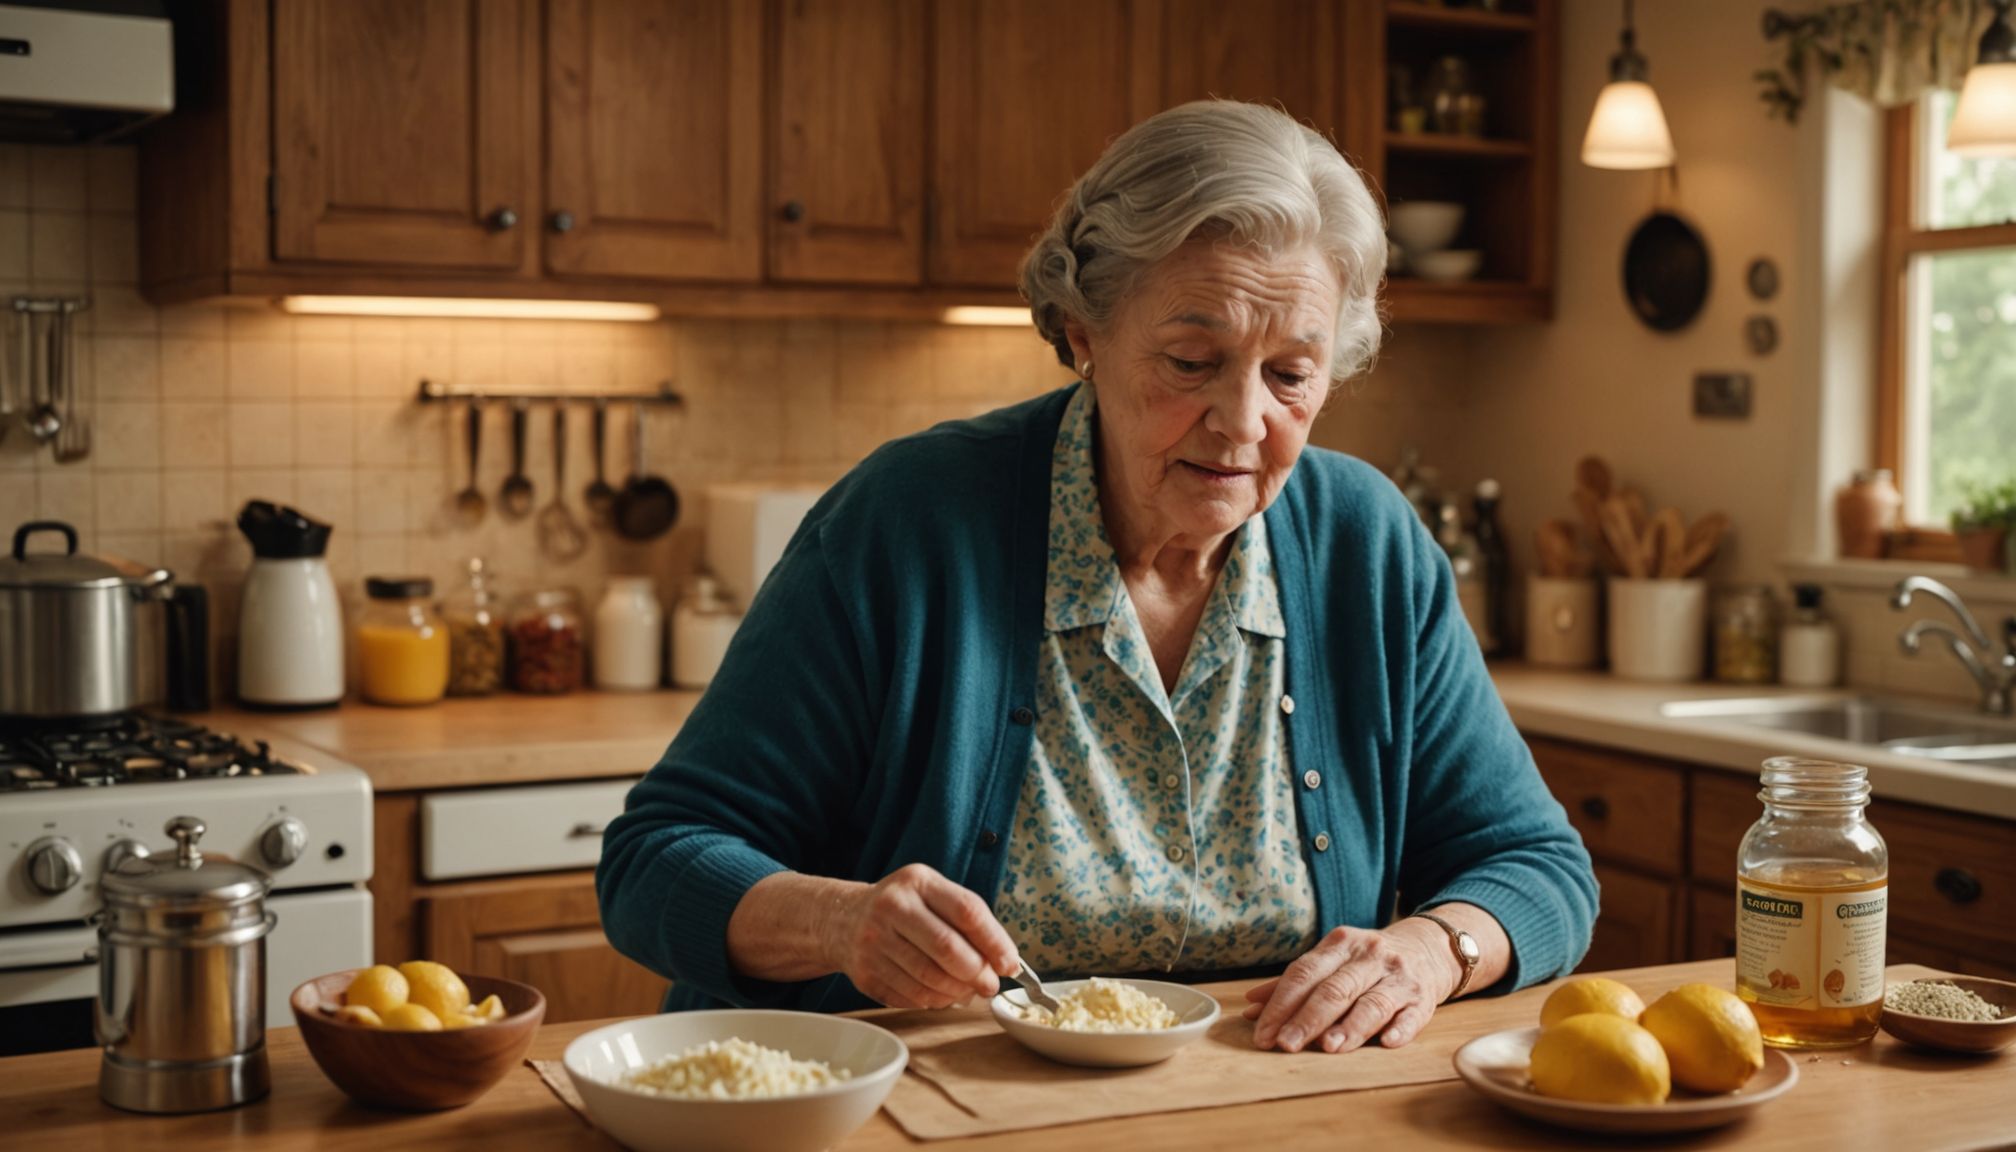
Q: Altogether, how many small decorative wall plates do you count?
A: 2